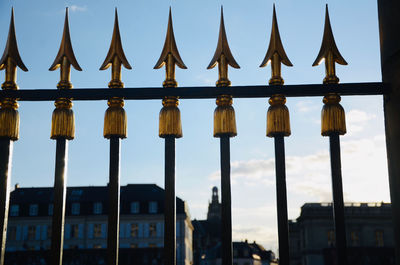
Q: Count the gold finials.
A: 7